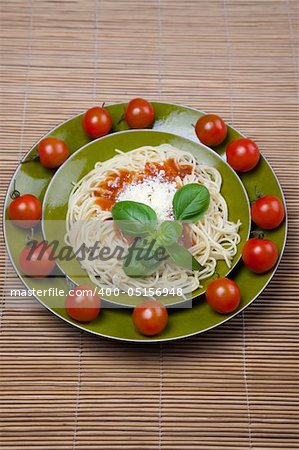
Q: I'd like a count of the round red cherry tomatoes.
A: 12